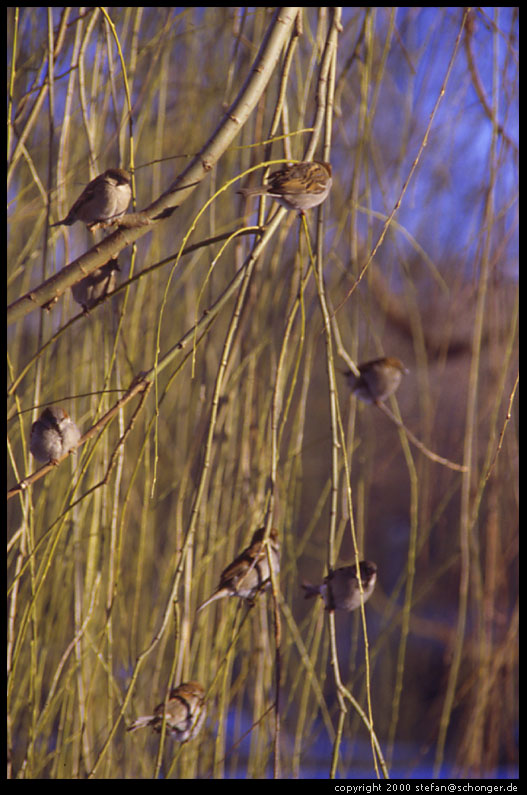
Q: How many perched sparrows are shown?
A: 8